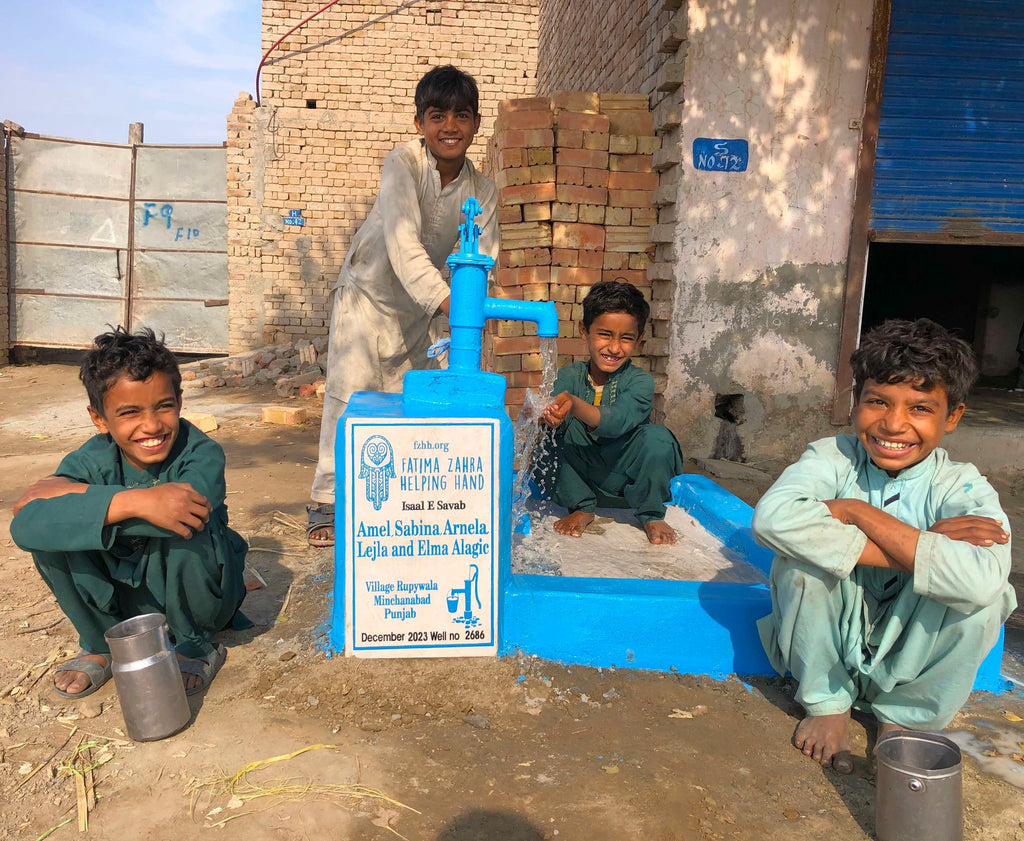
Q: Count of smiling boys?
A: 4